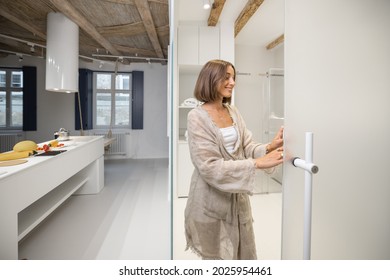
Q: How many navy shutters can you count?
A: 3